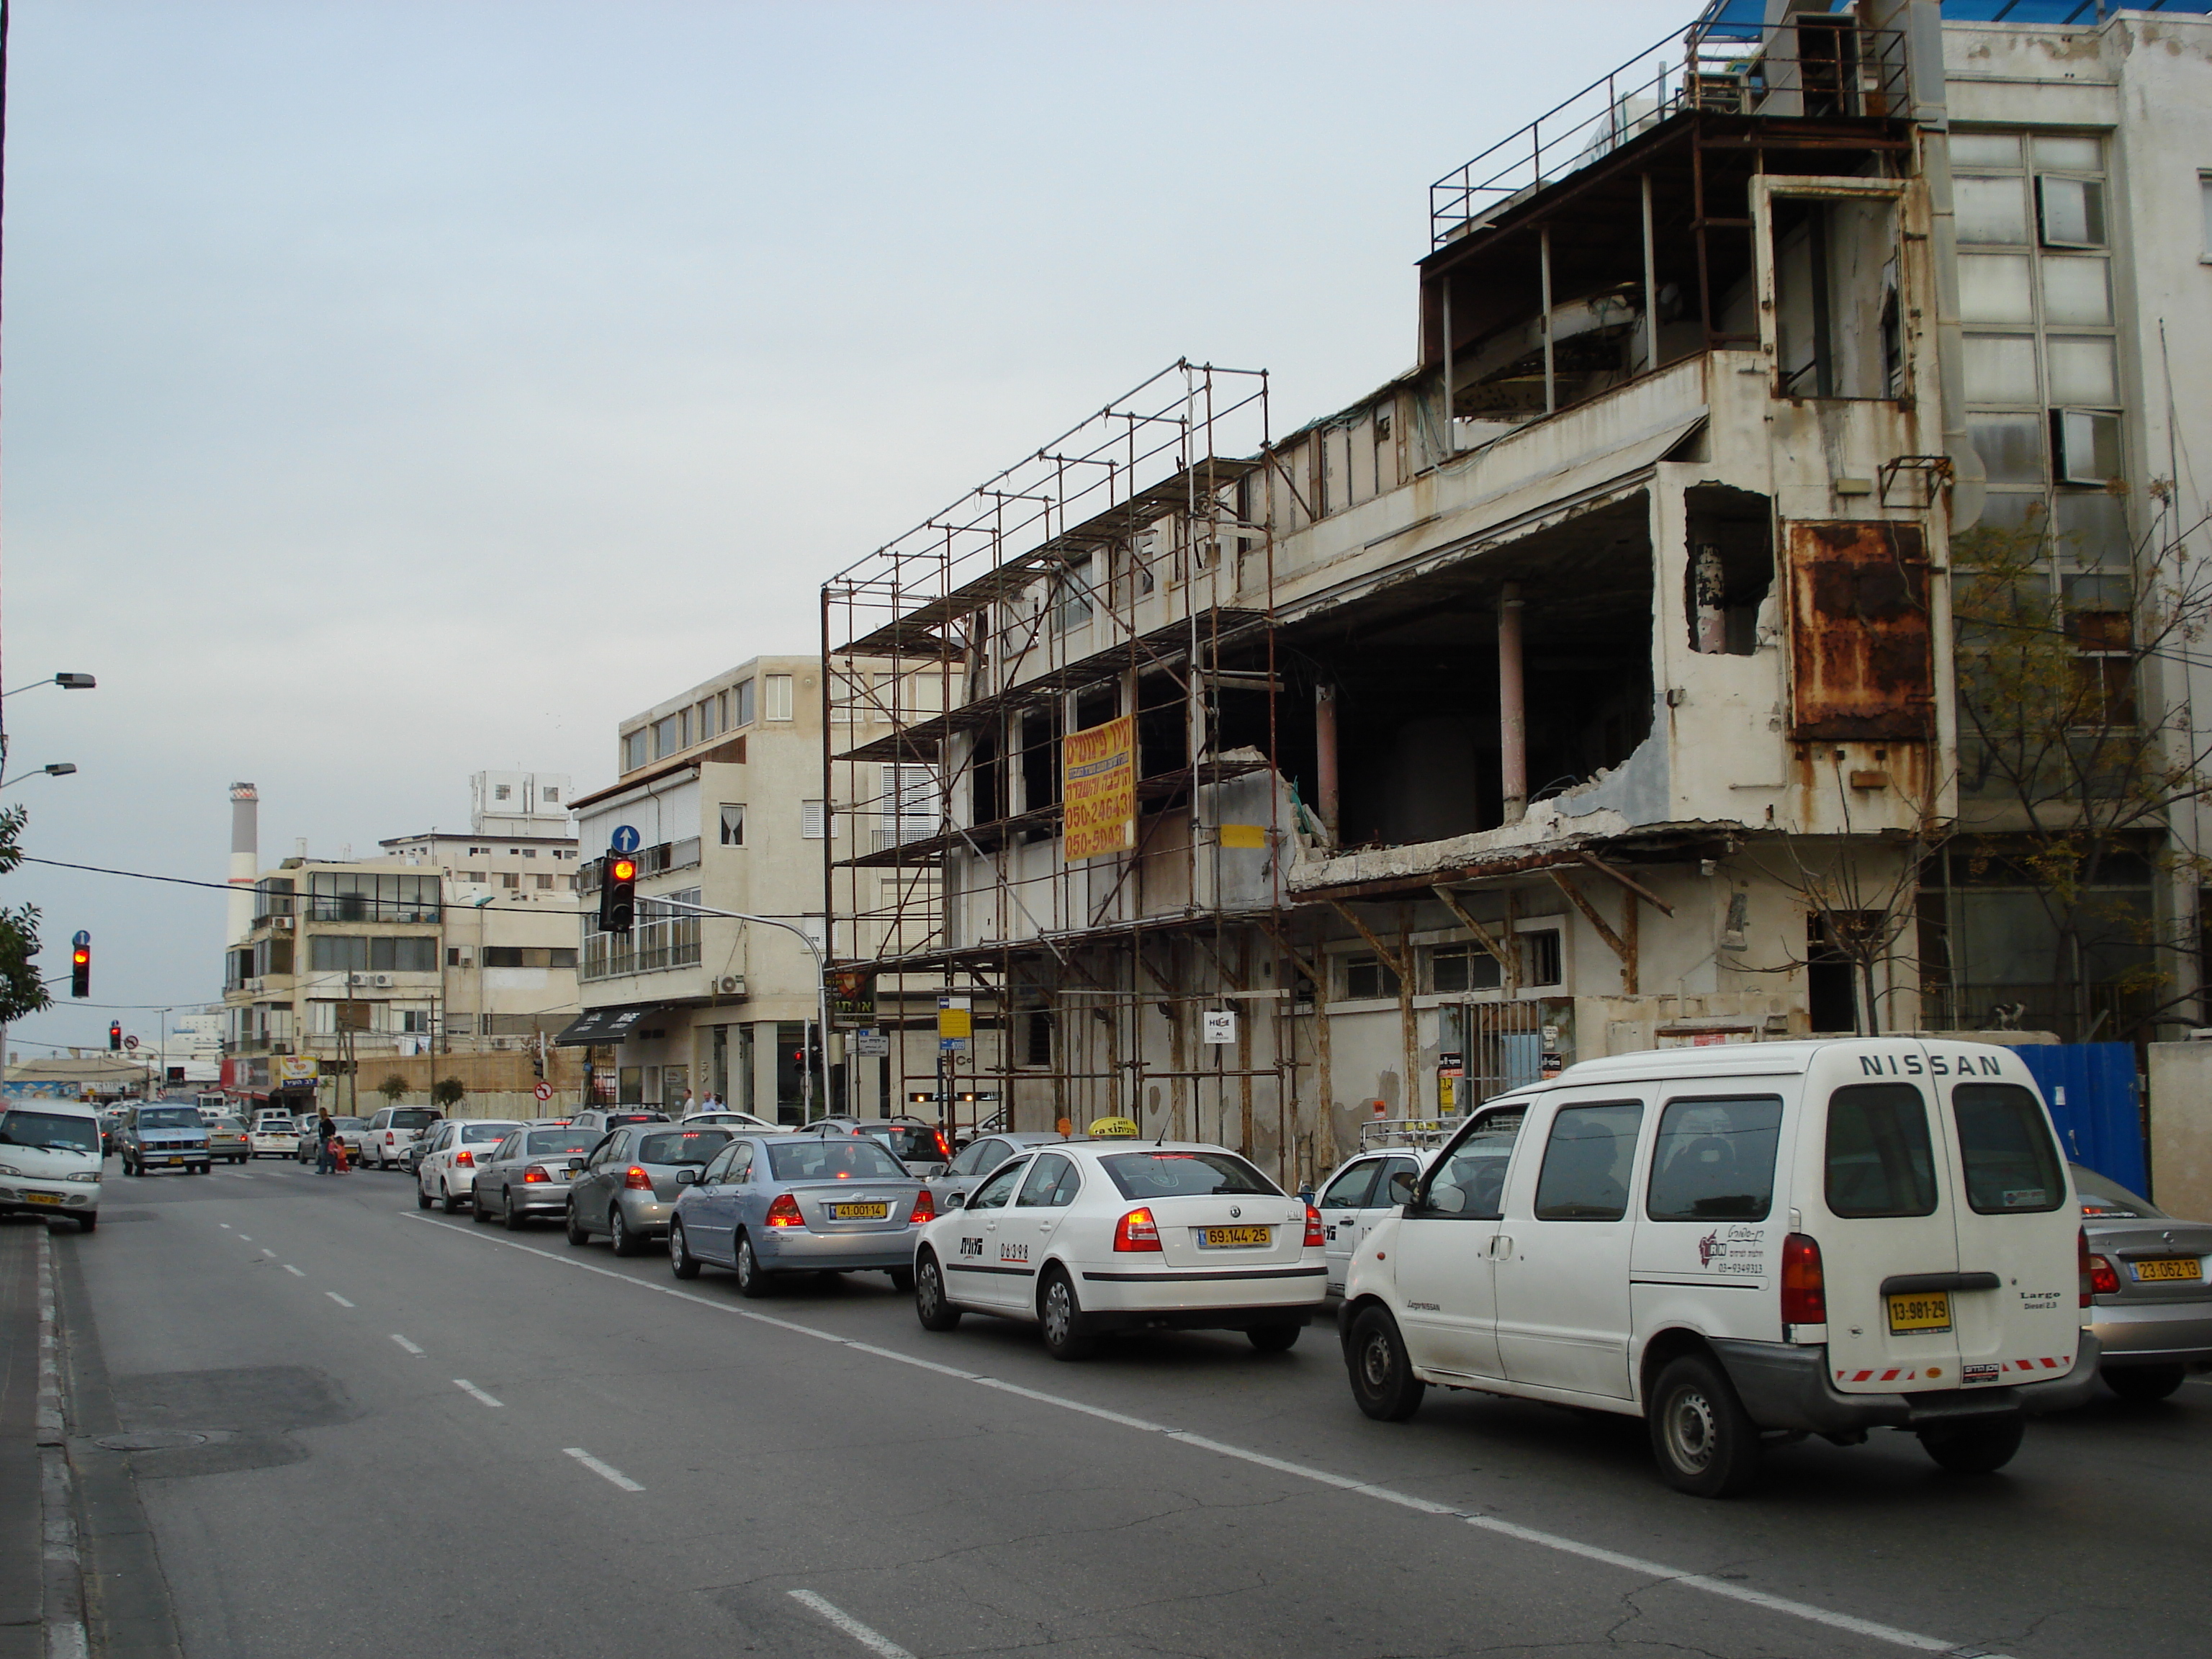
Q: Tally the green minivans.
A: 0